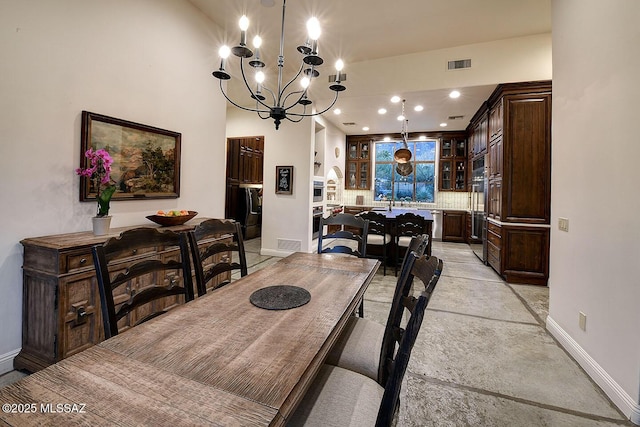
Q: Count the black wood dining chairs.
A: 5